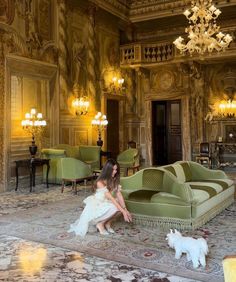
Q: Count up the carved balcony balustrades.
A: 1